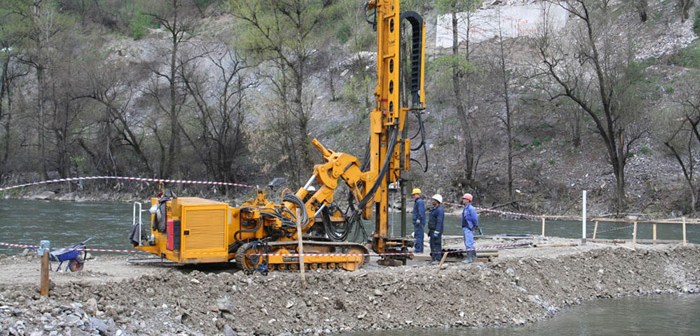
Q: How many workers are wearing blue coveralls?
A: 3